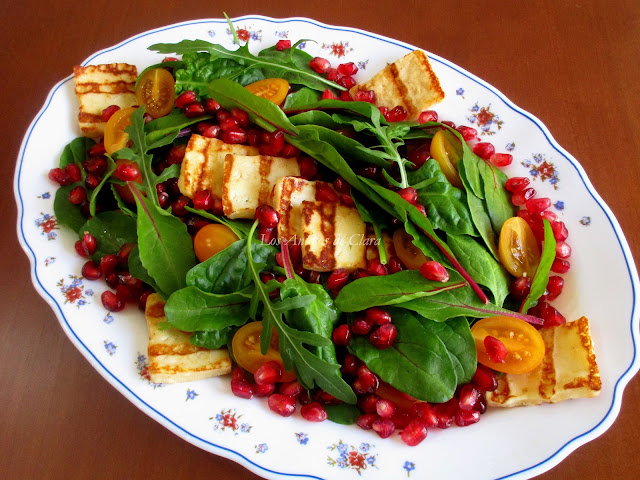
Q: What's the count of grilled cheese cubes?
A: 8